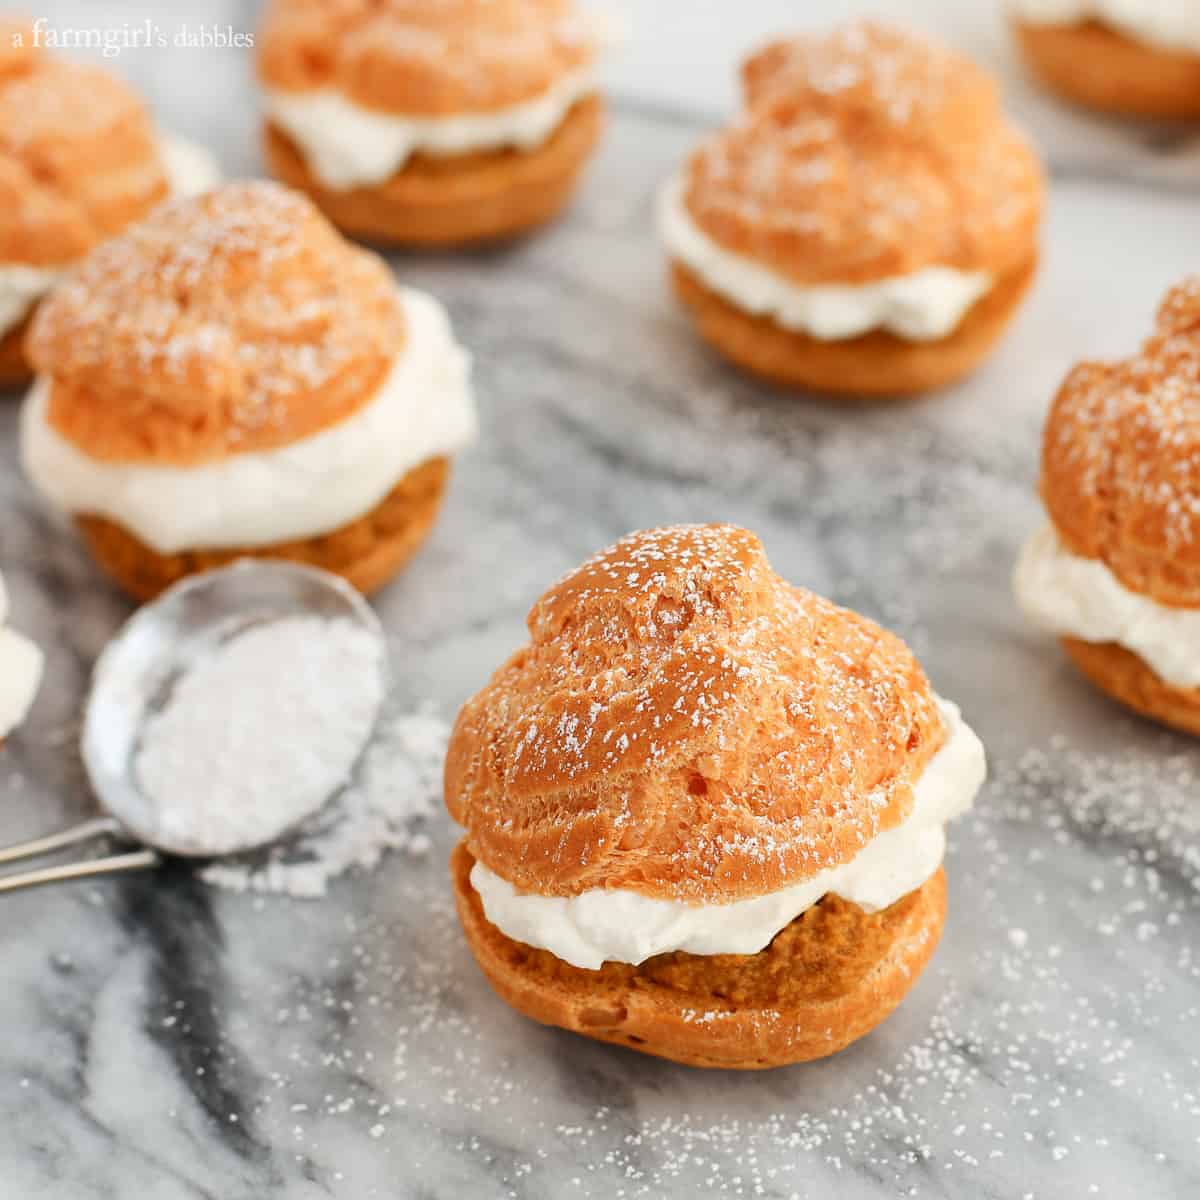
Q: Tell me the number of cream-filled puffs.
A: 8